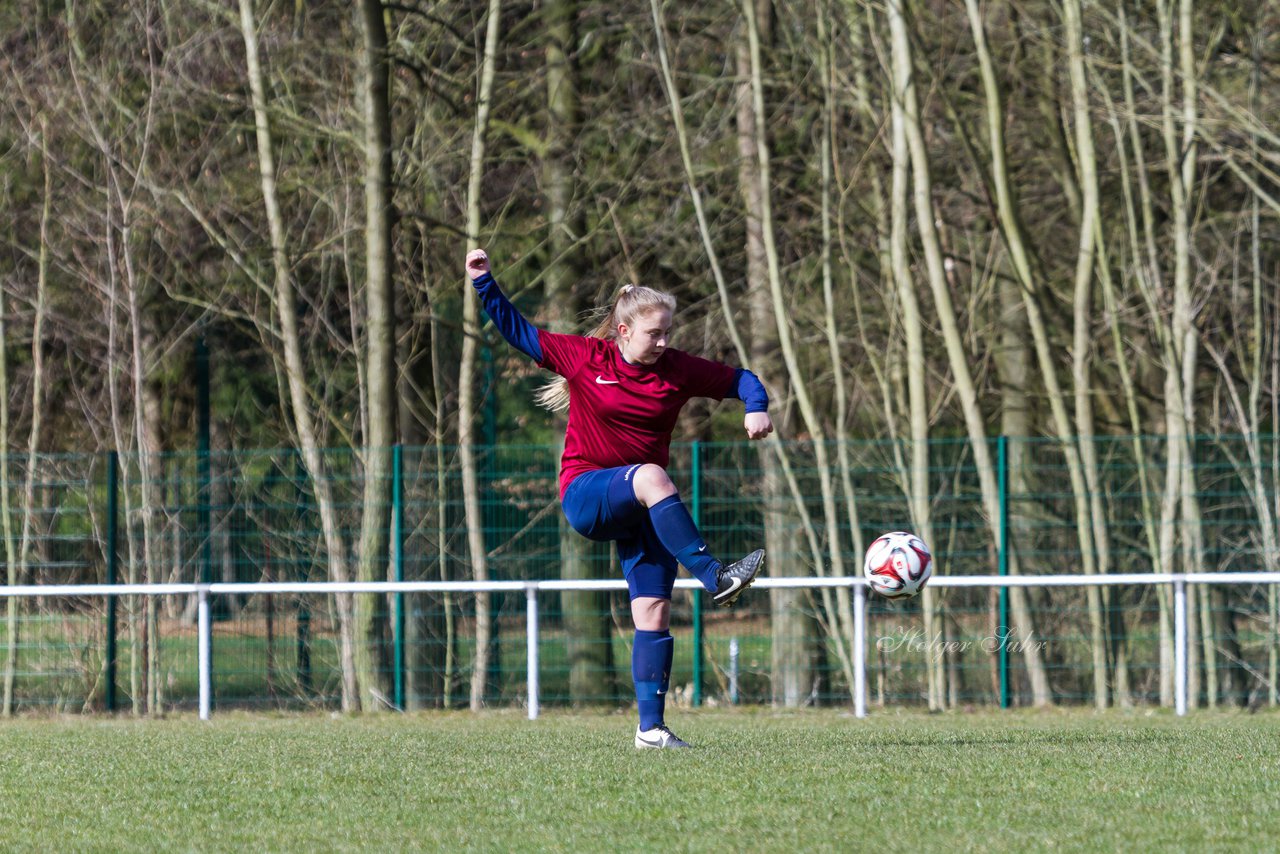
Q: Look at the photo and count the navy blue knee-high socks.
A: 2